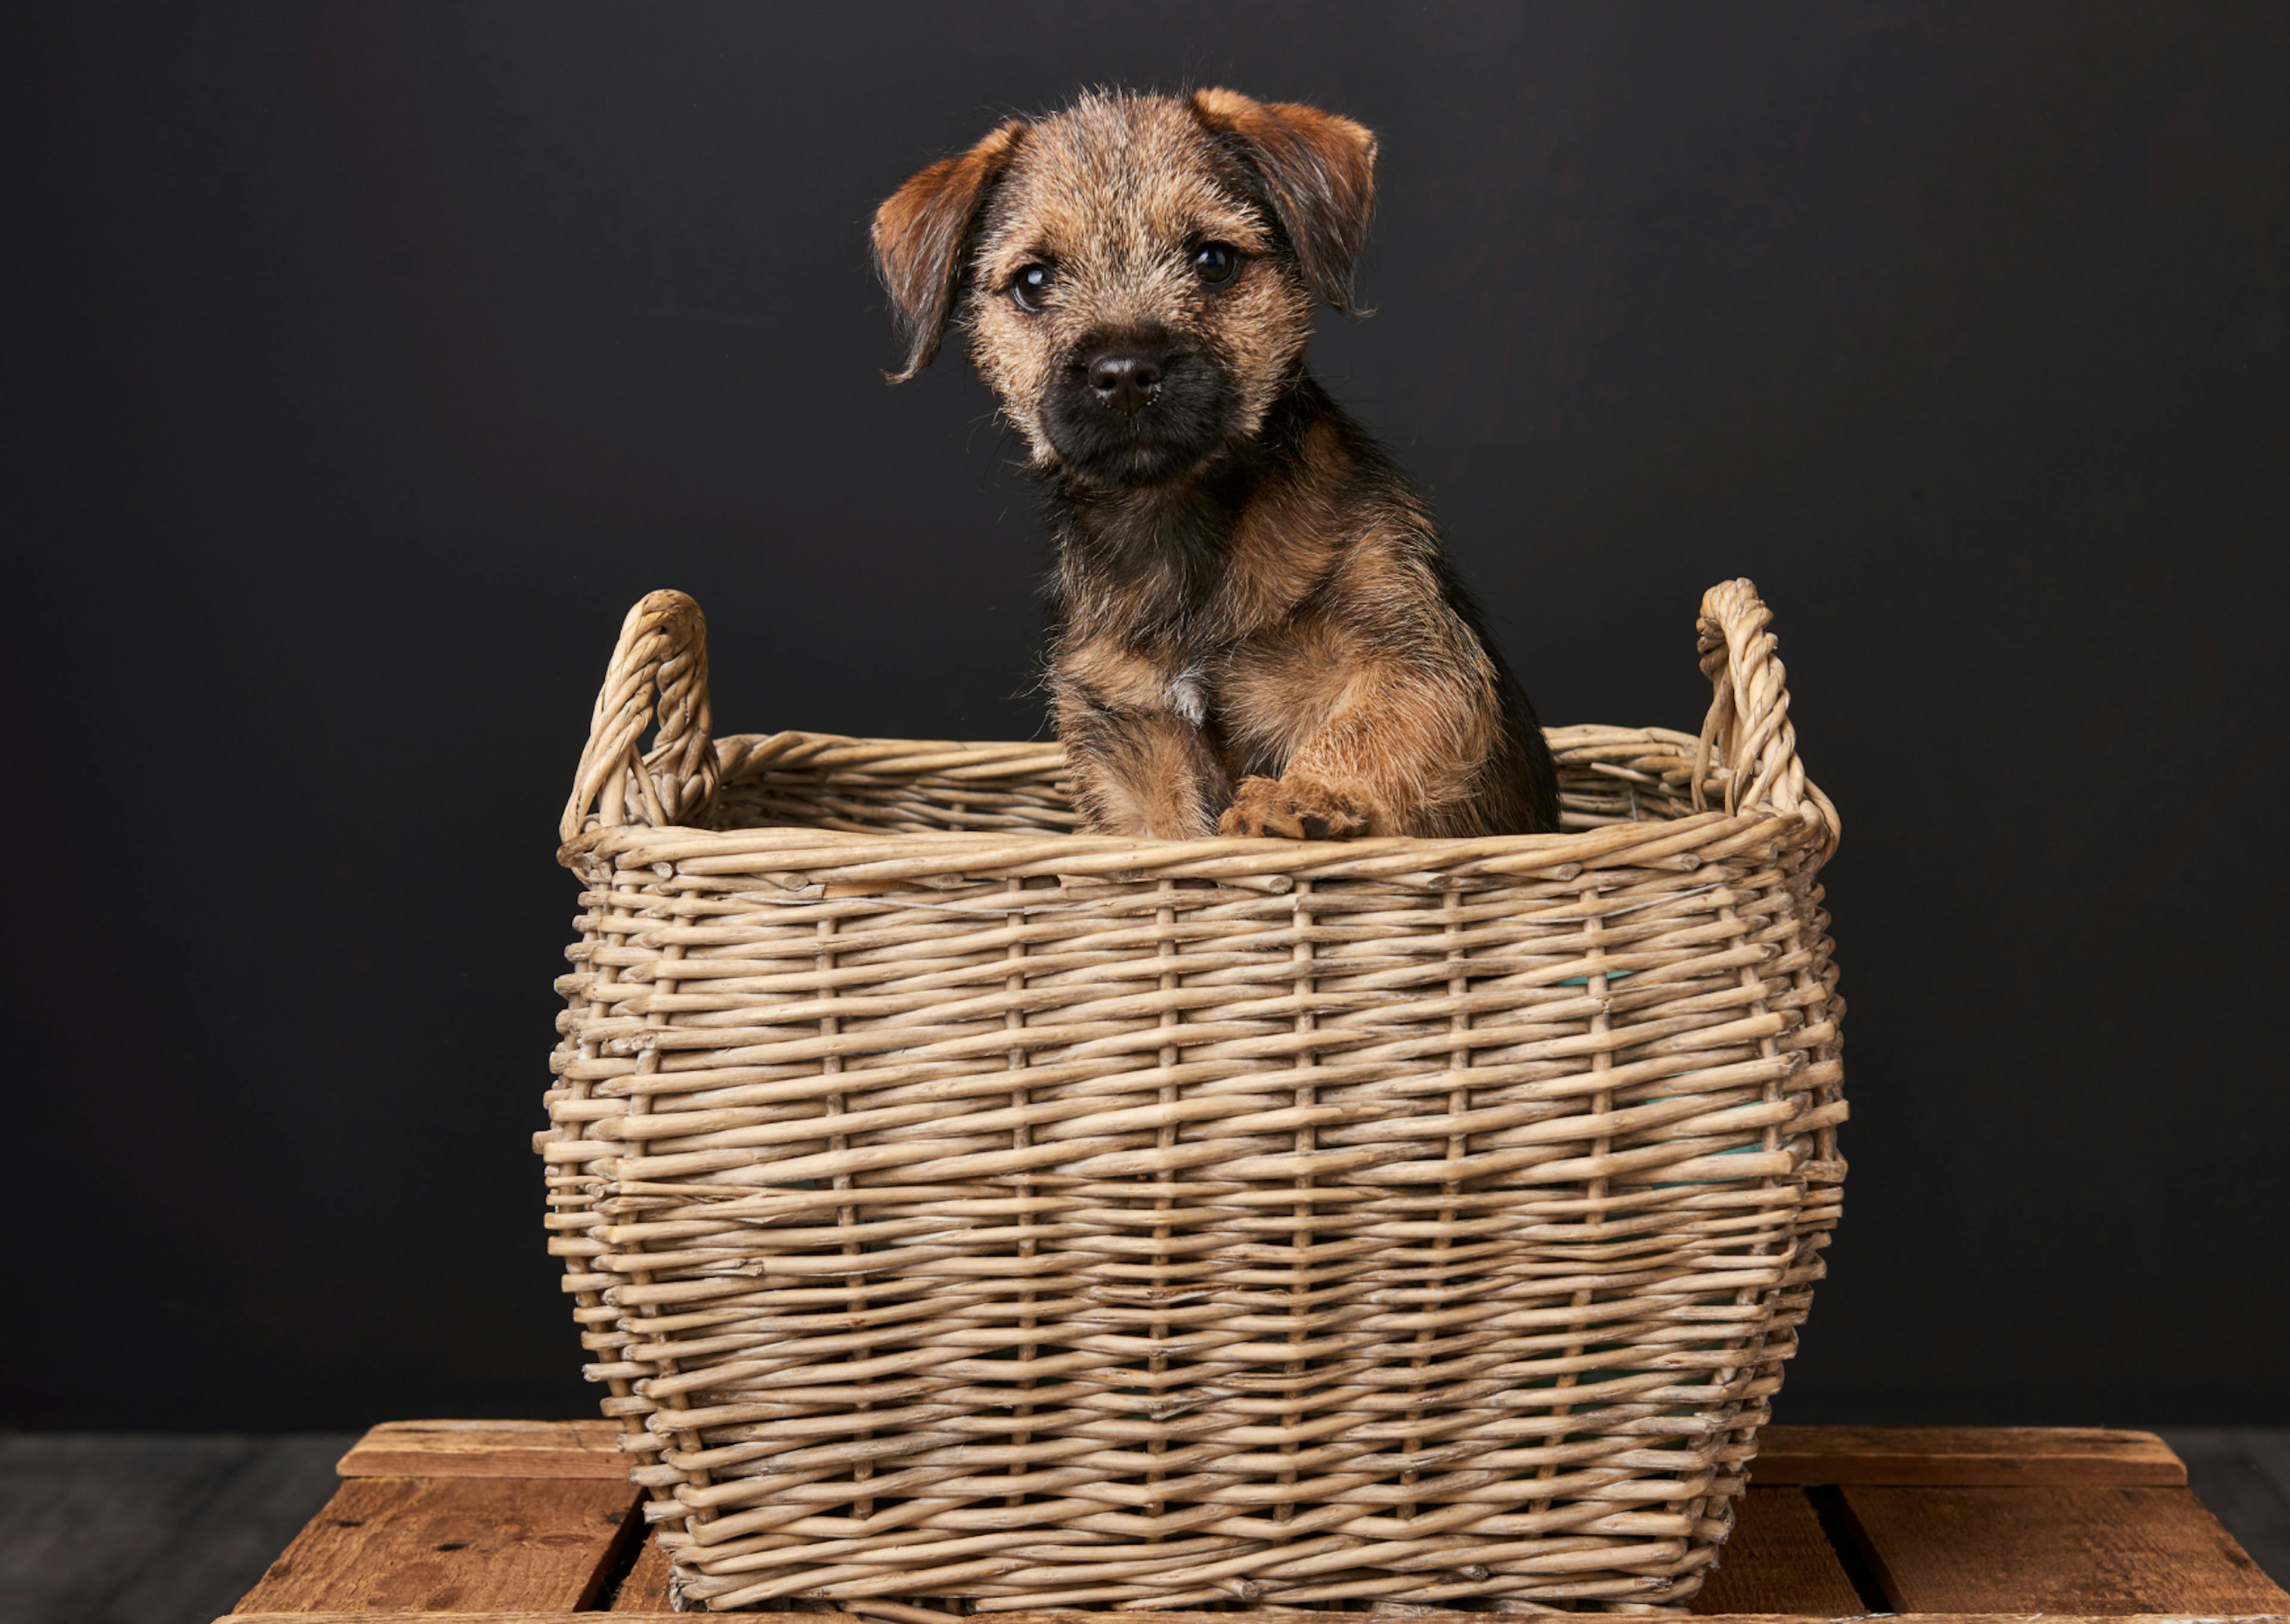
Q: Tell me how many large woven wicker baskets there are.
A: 1